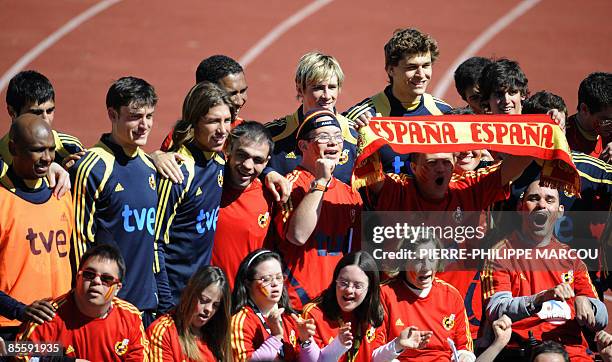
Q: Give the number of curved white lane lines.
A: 3